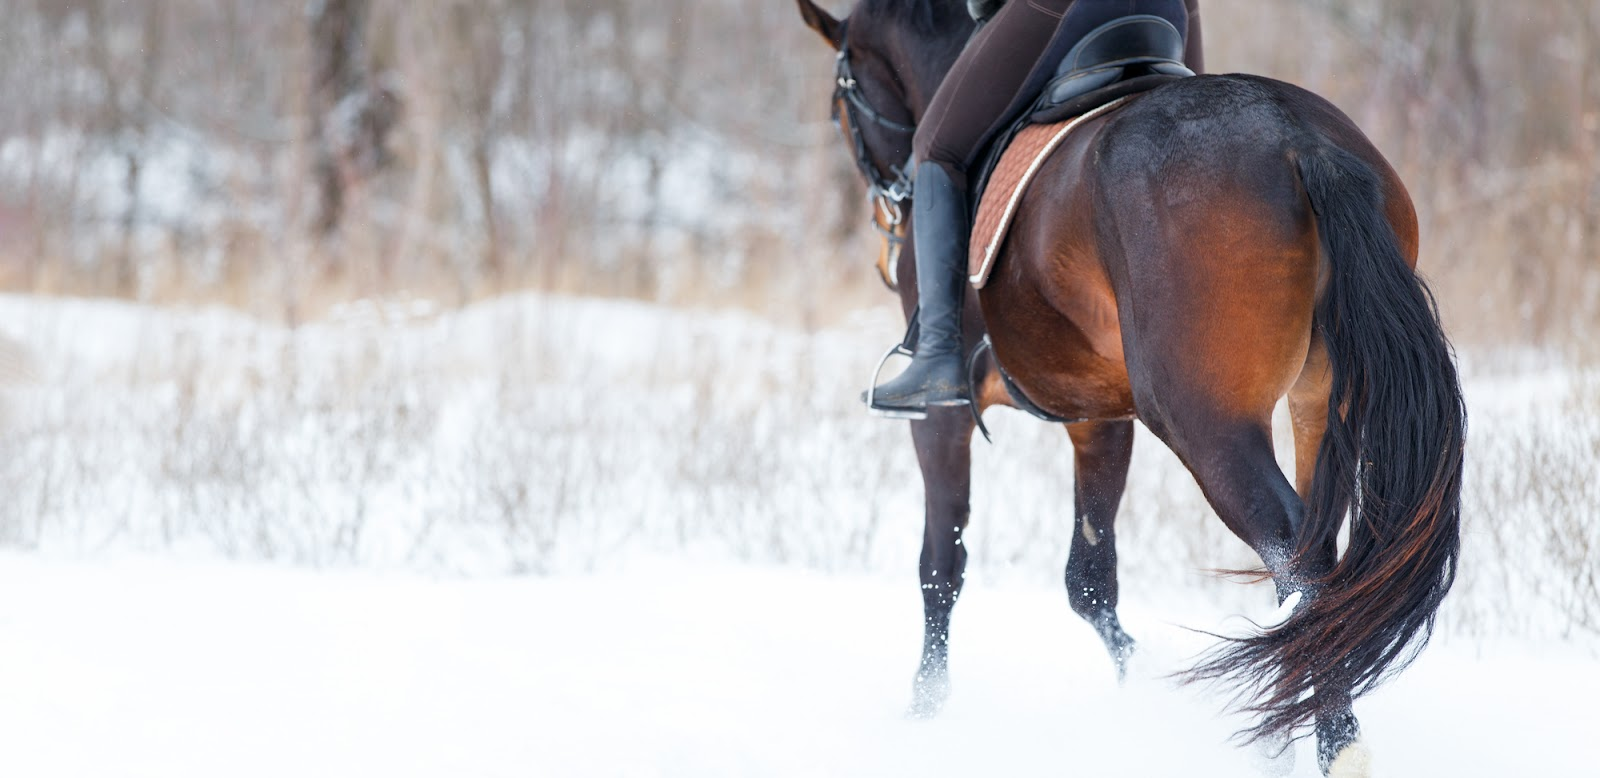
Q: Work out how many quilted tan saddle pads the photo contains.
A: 1